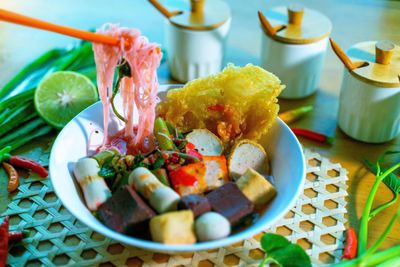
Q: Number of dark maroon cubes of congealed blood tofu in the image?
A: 3